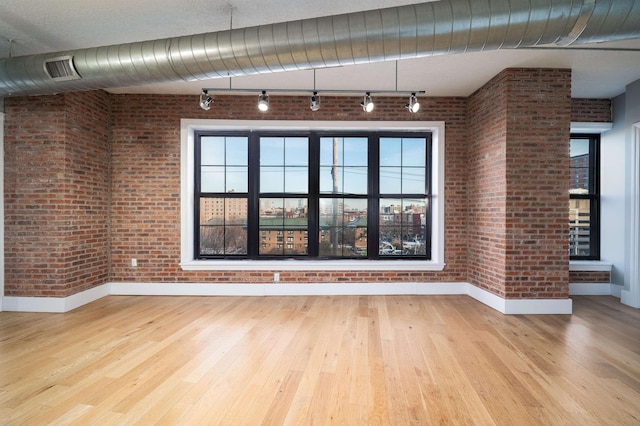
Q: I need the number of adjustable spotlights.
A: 5